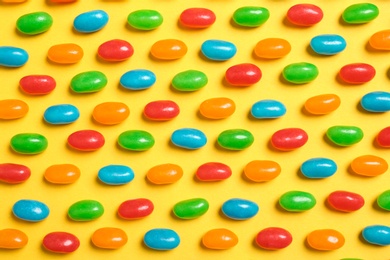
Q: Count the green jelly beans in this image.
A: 15